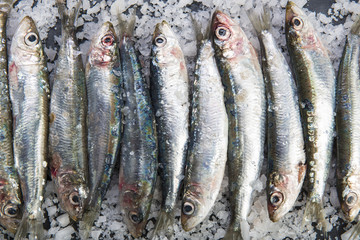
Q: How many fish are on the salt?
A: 11